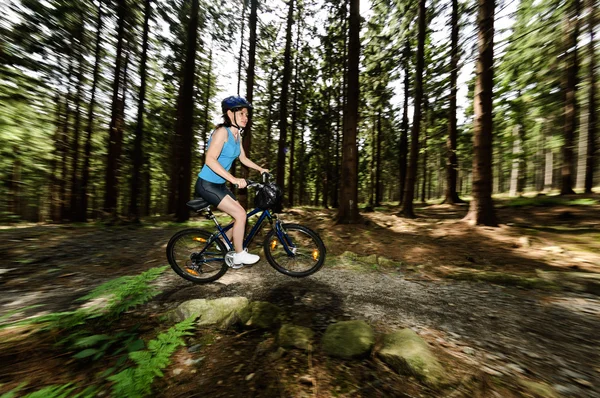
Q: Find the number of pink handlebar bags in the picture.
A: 0